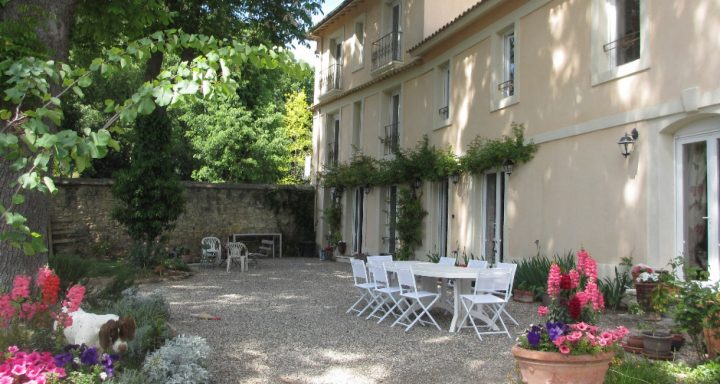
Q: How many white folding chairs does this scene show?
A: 8